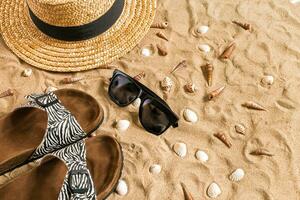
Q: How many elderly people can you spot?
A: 0